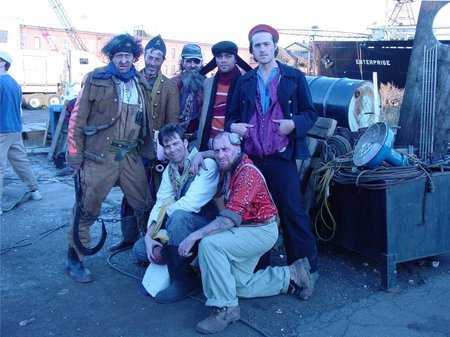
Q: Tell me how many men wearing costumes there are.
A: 7